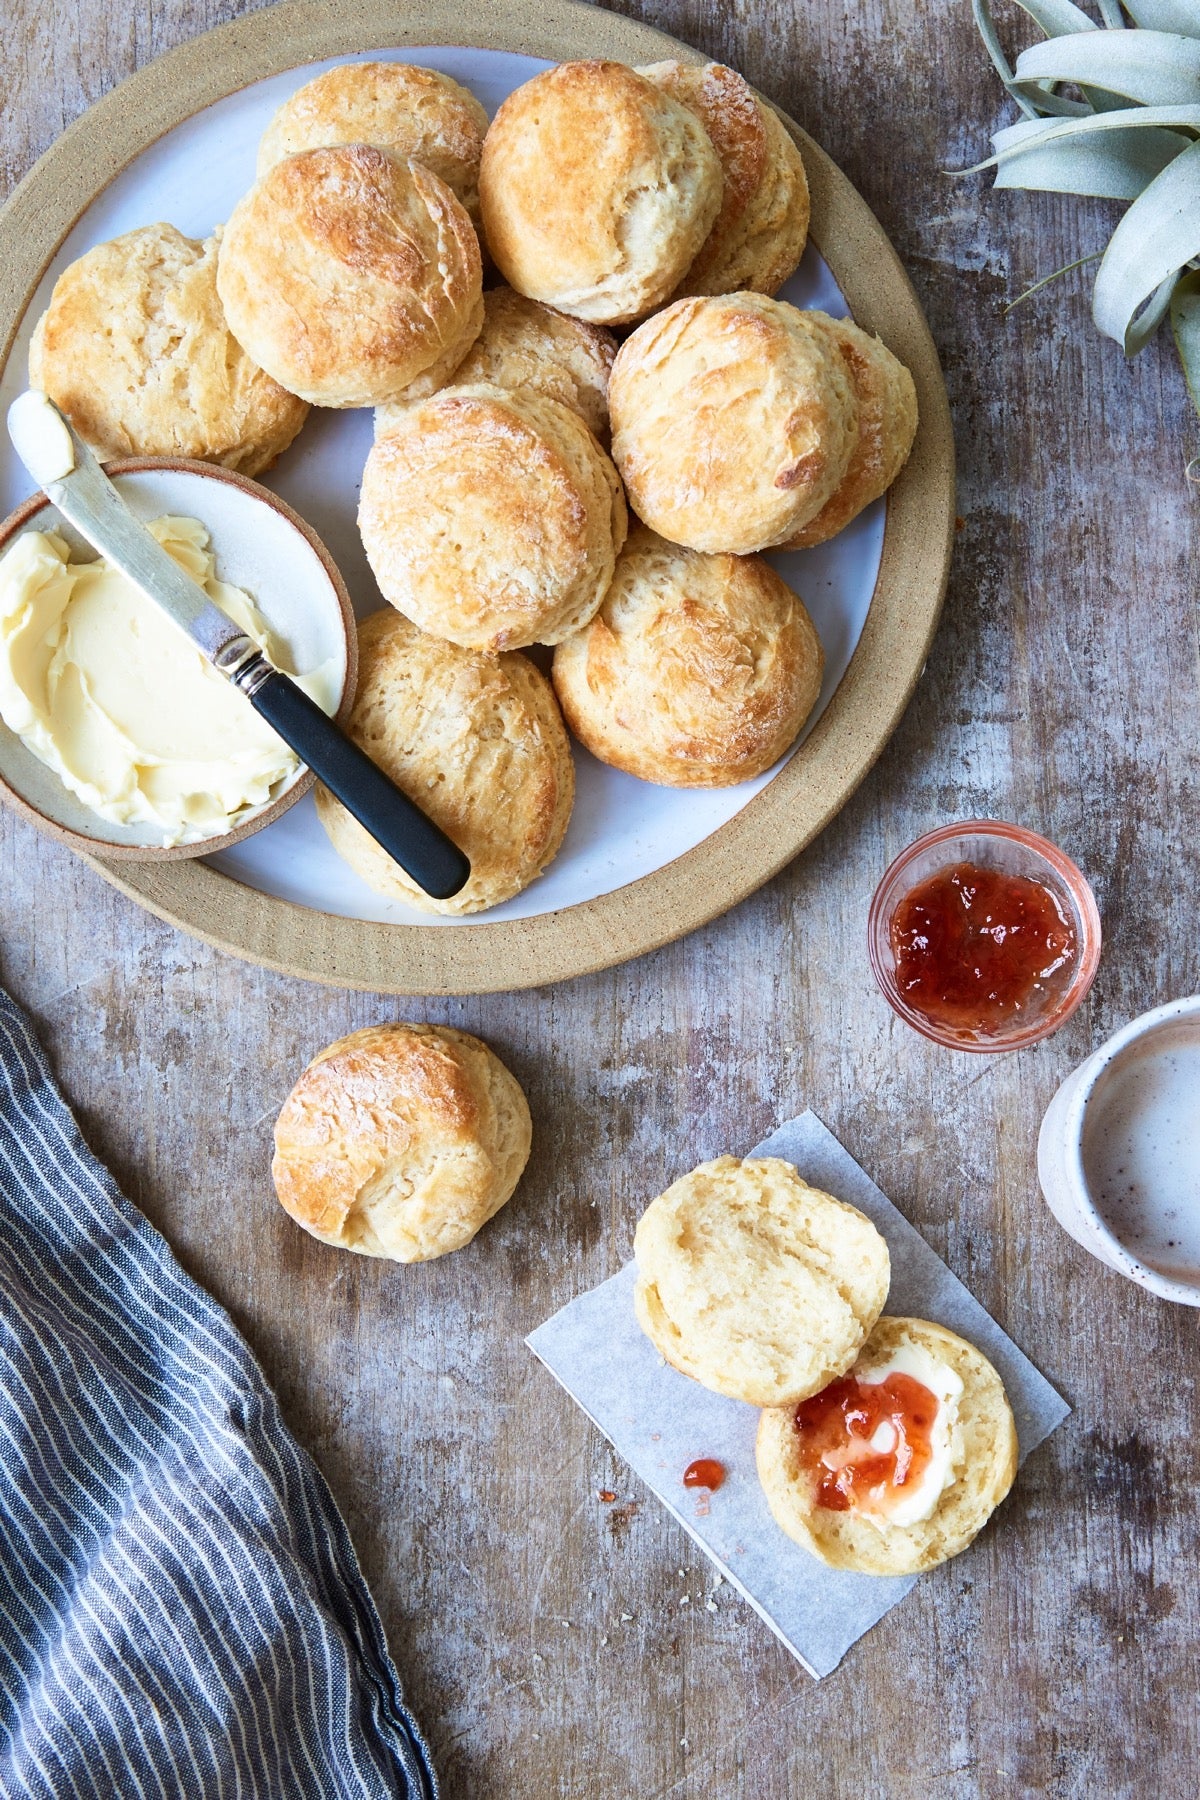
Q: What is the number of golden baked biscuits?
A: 13